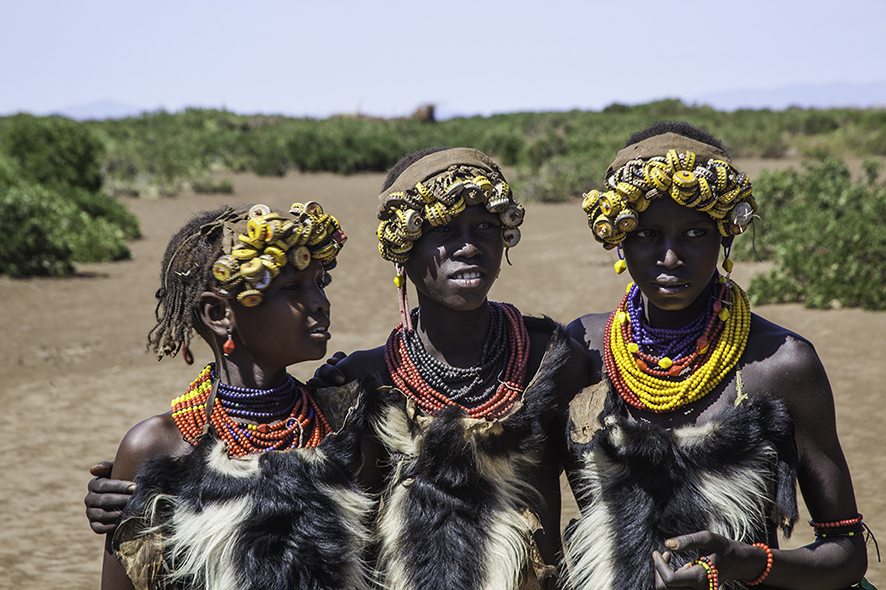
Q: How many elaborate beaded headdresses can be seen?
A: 3